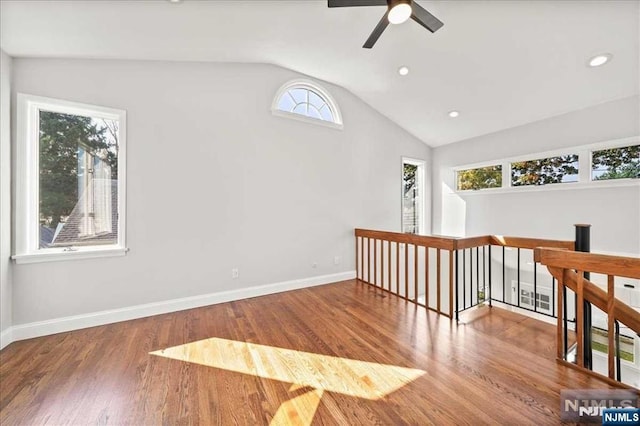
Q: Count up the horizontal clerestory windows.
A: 3